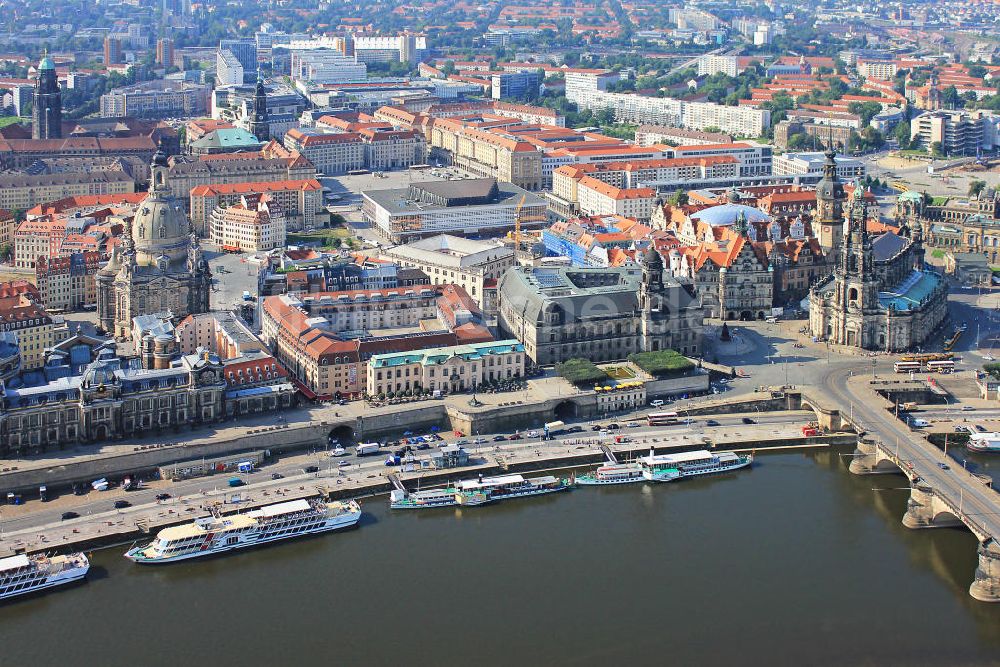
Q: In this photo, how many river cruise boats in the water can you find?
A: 5